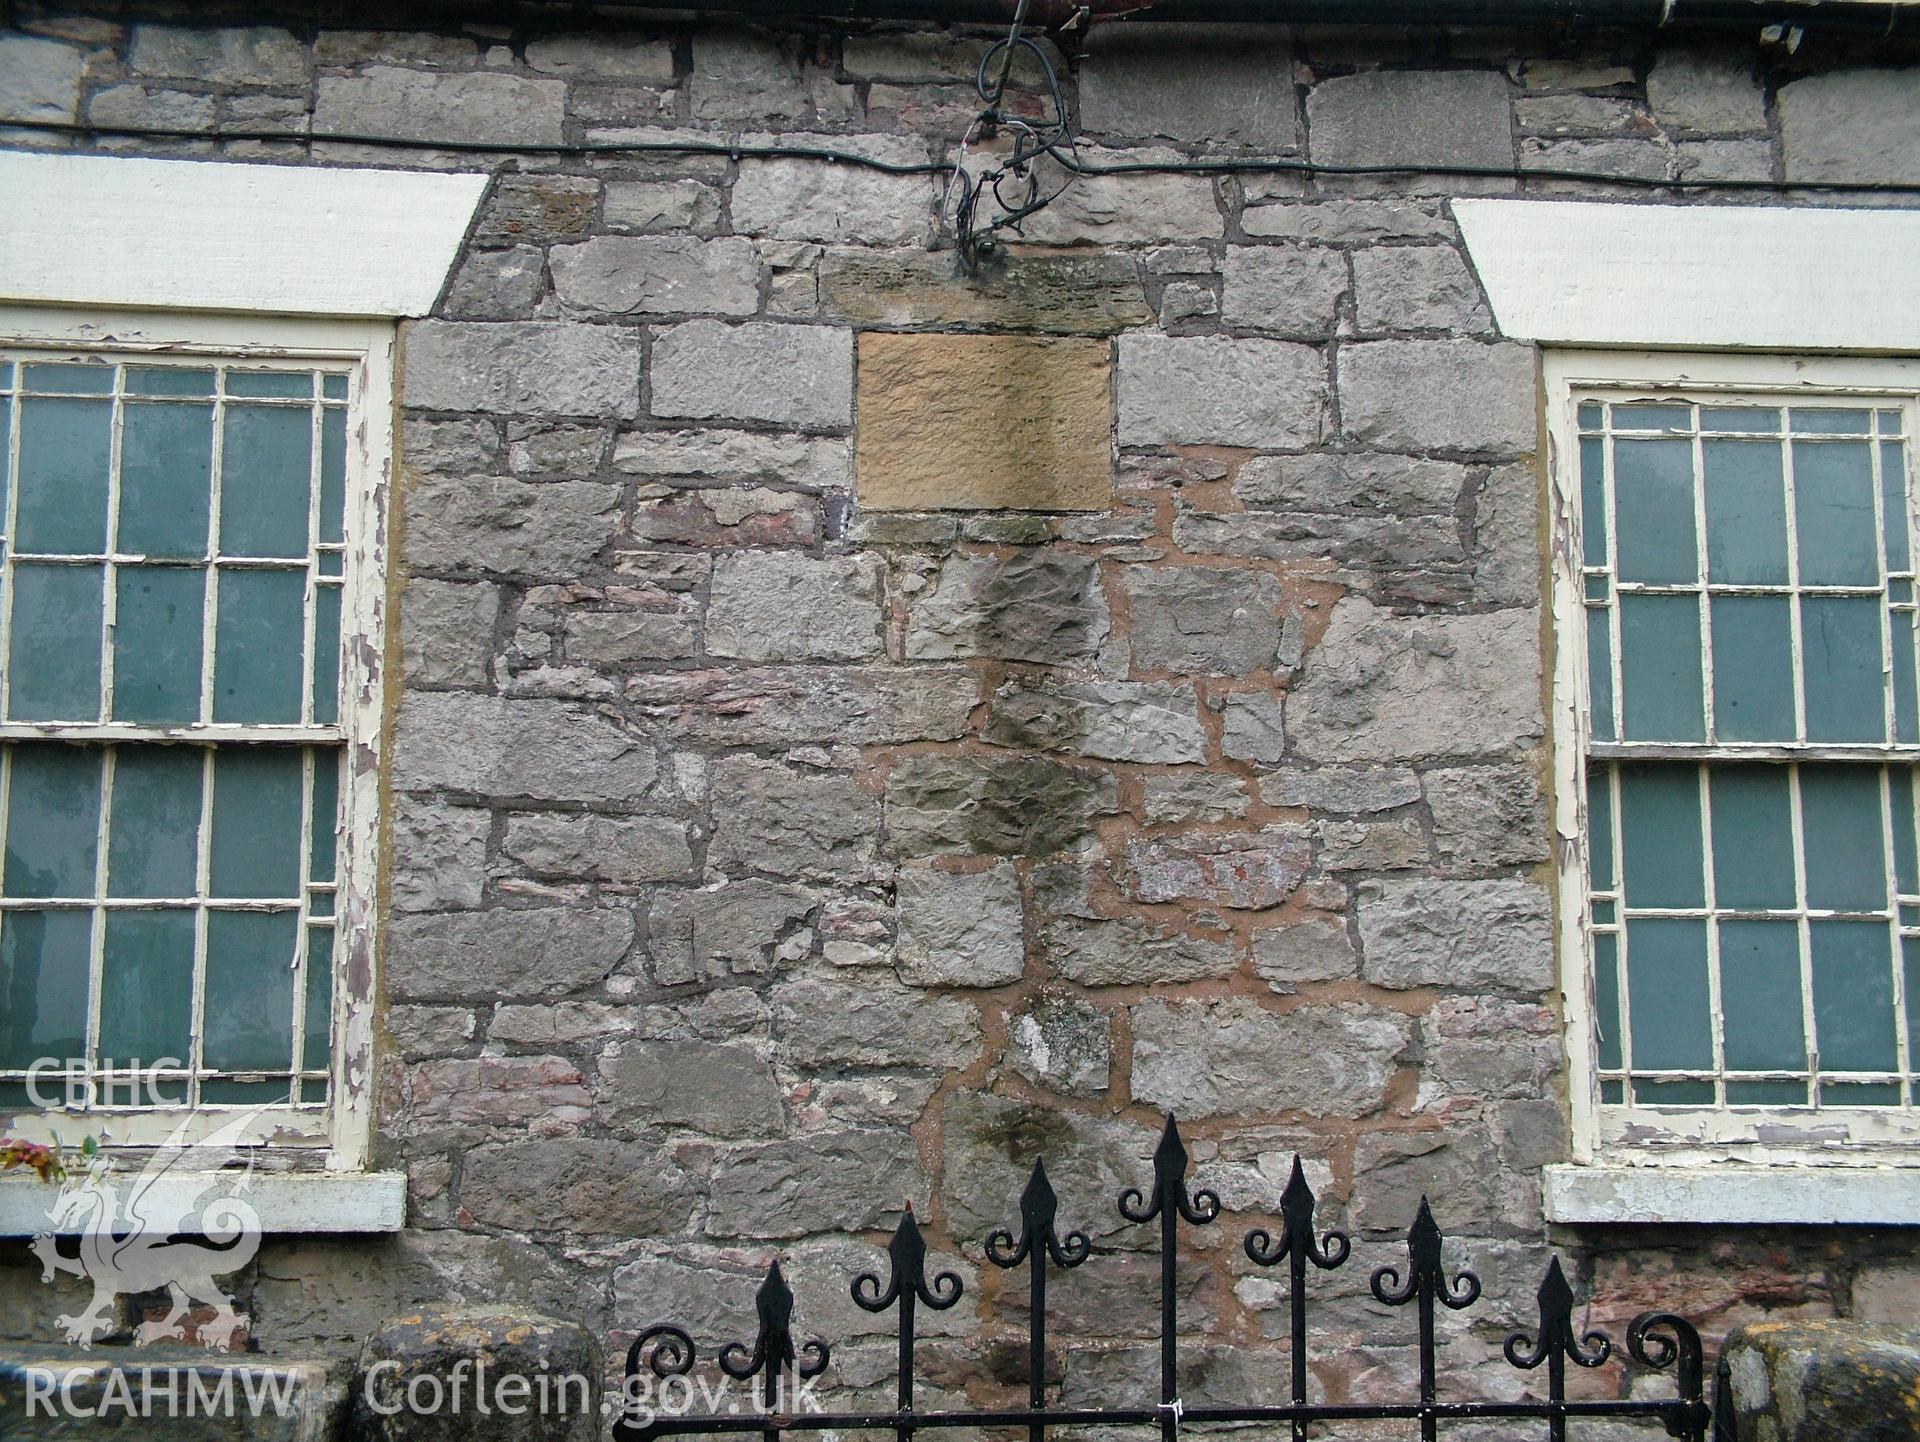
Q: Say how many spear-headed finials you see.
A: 7